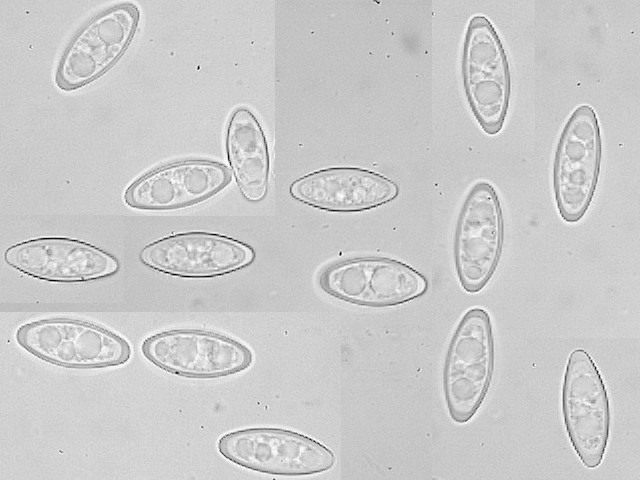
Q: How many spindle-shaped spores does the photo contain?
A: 15